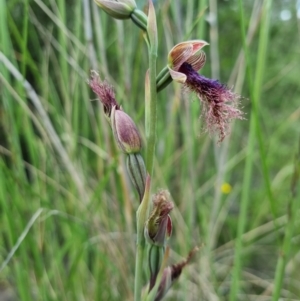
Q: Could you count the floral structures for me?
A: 5